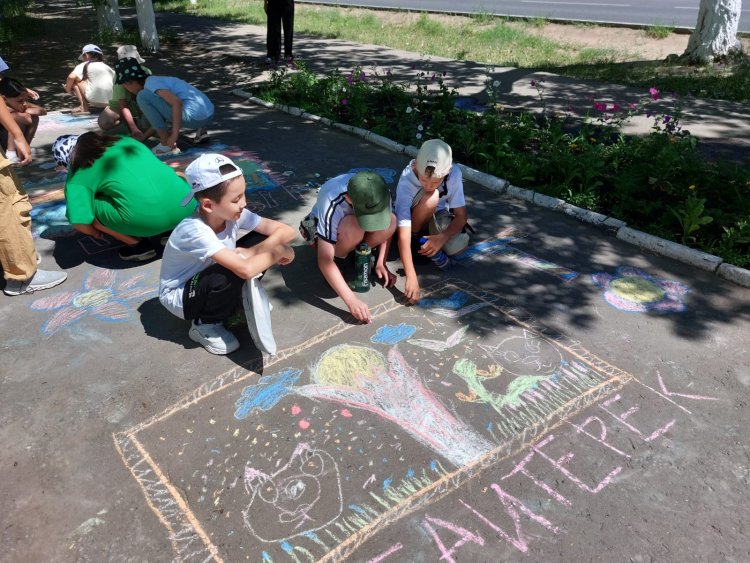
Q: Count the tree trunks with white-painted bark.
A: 3